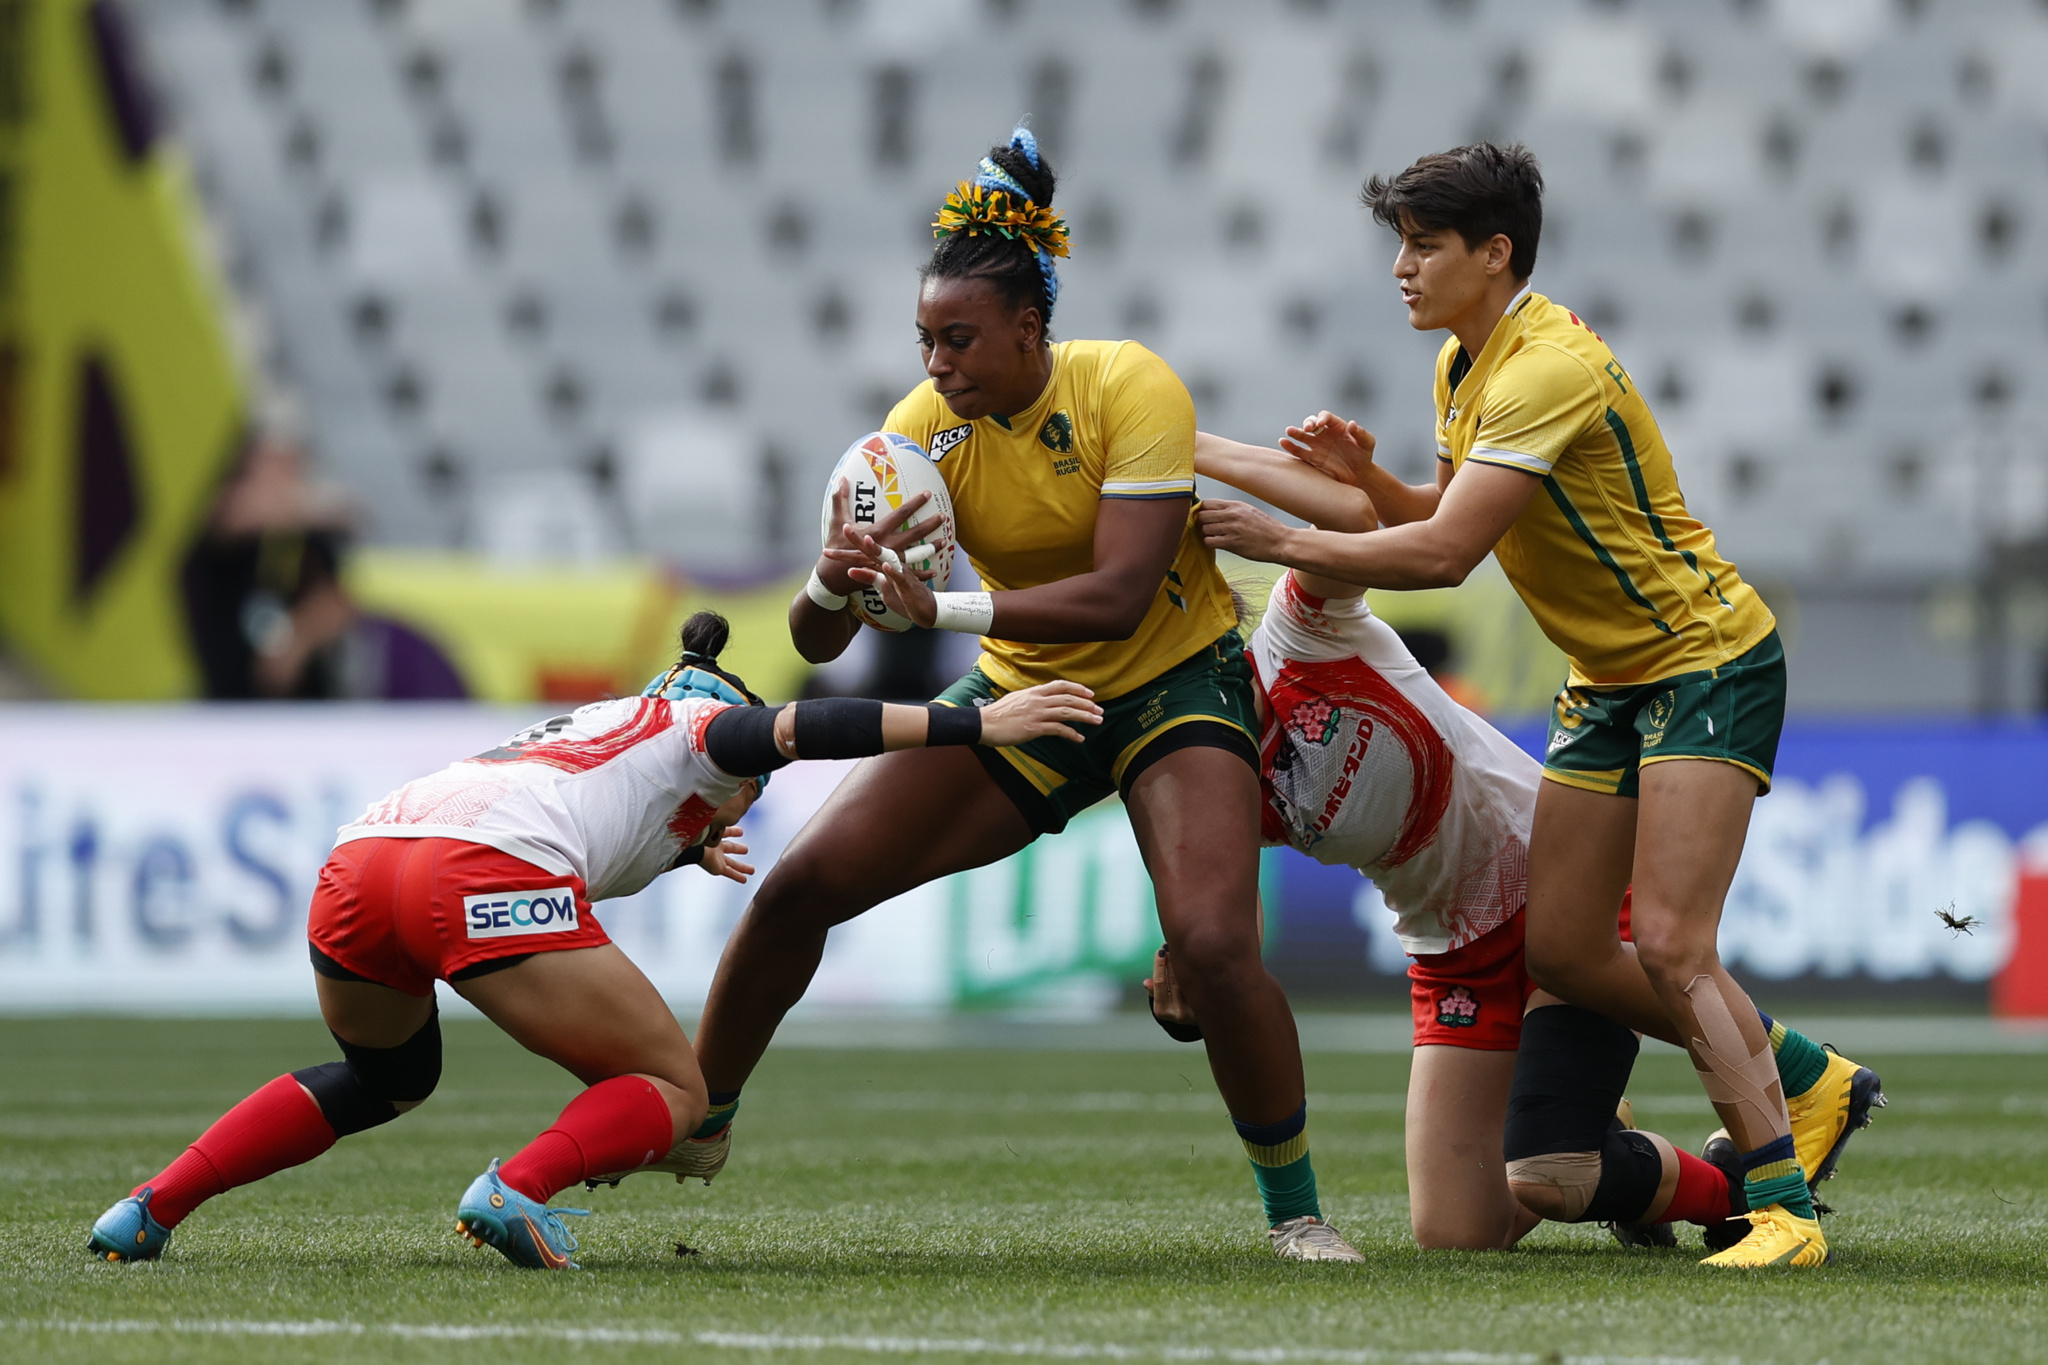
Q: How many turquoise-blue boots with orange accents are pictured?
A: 2